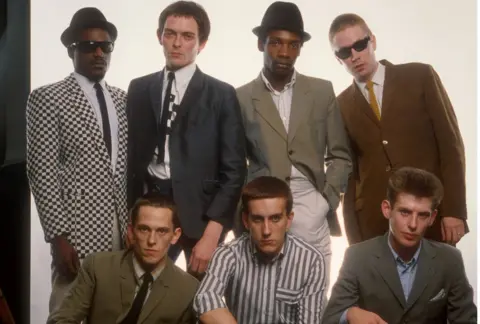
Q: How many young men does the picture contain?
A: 7